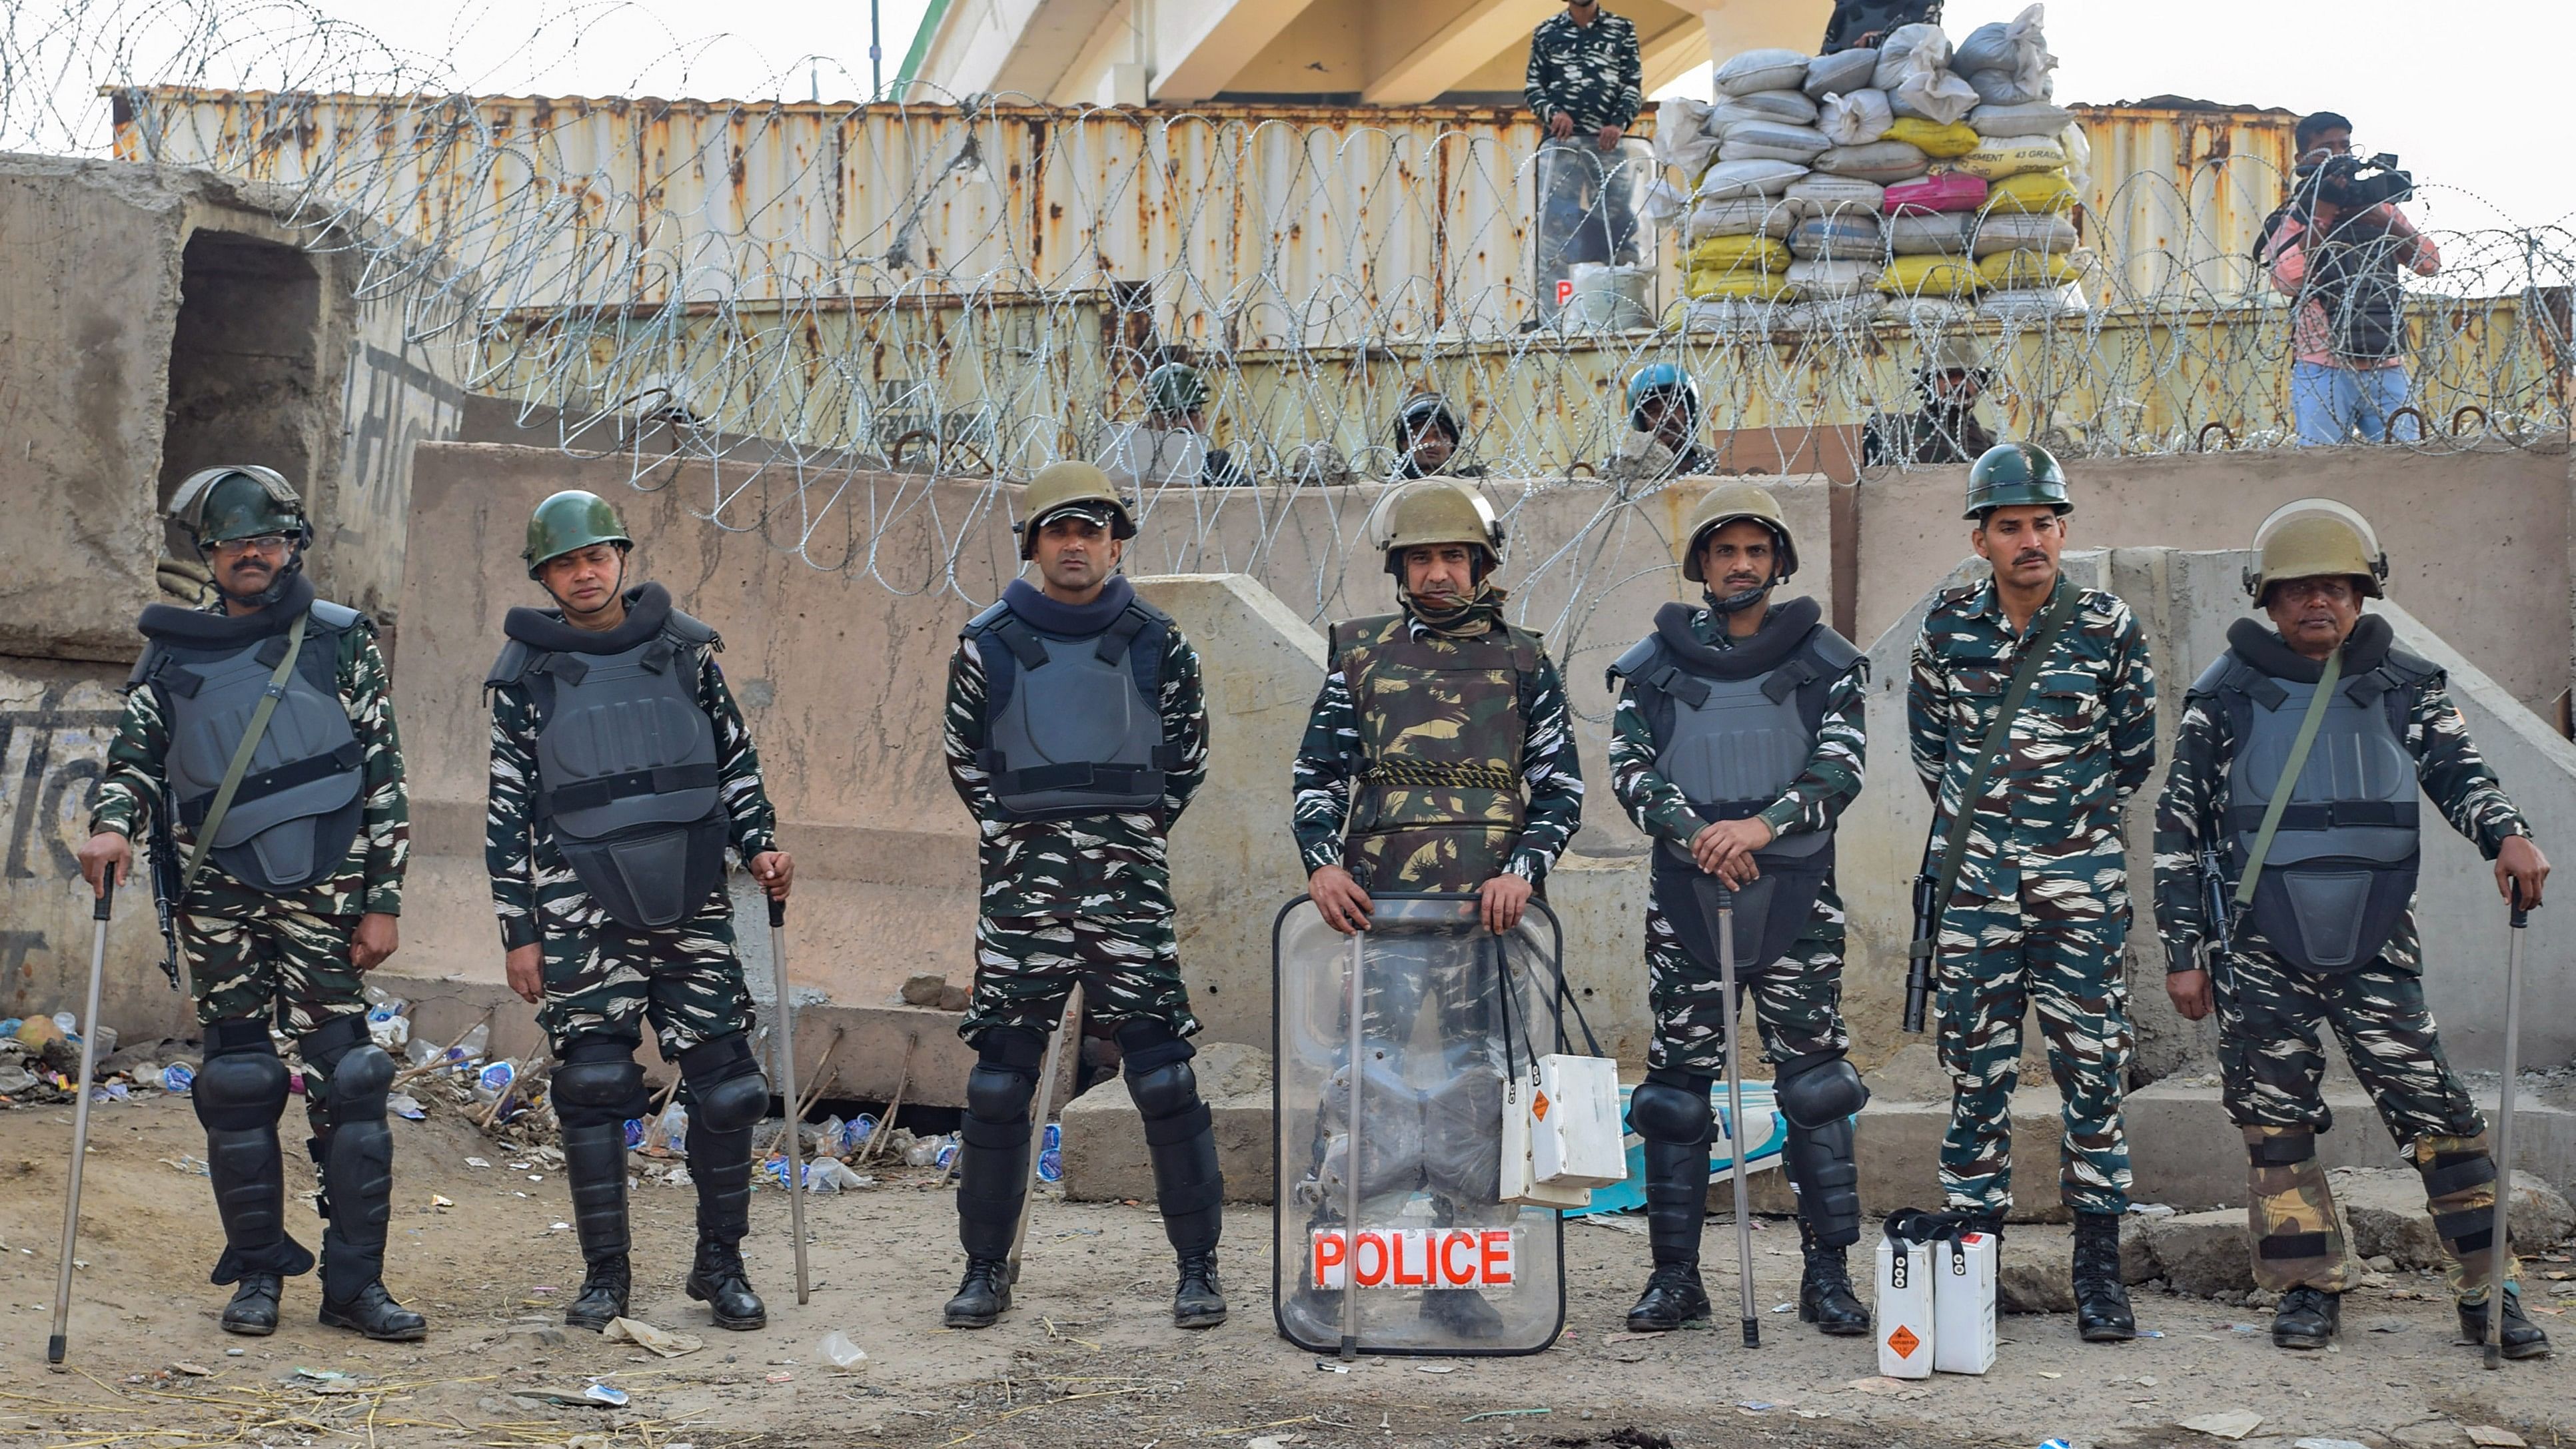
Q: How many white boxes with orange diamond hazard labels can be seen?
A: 2